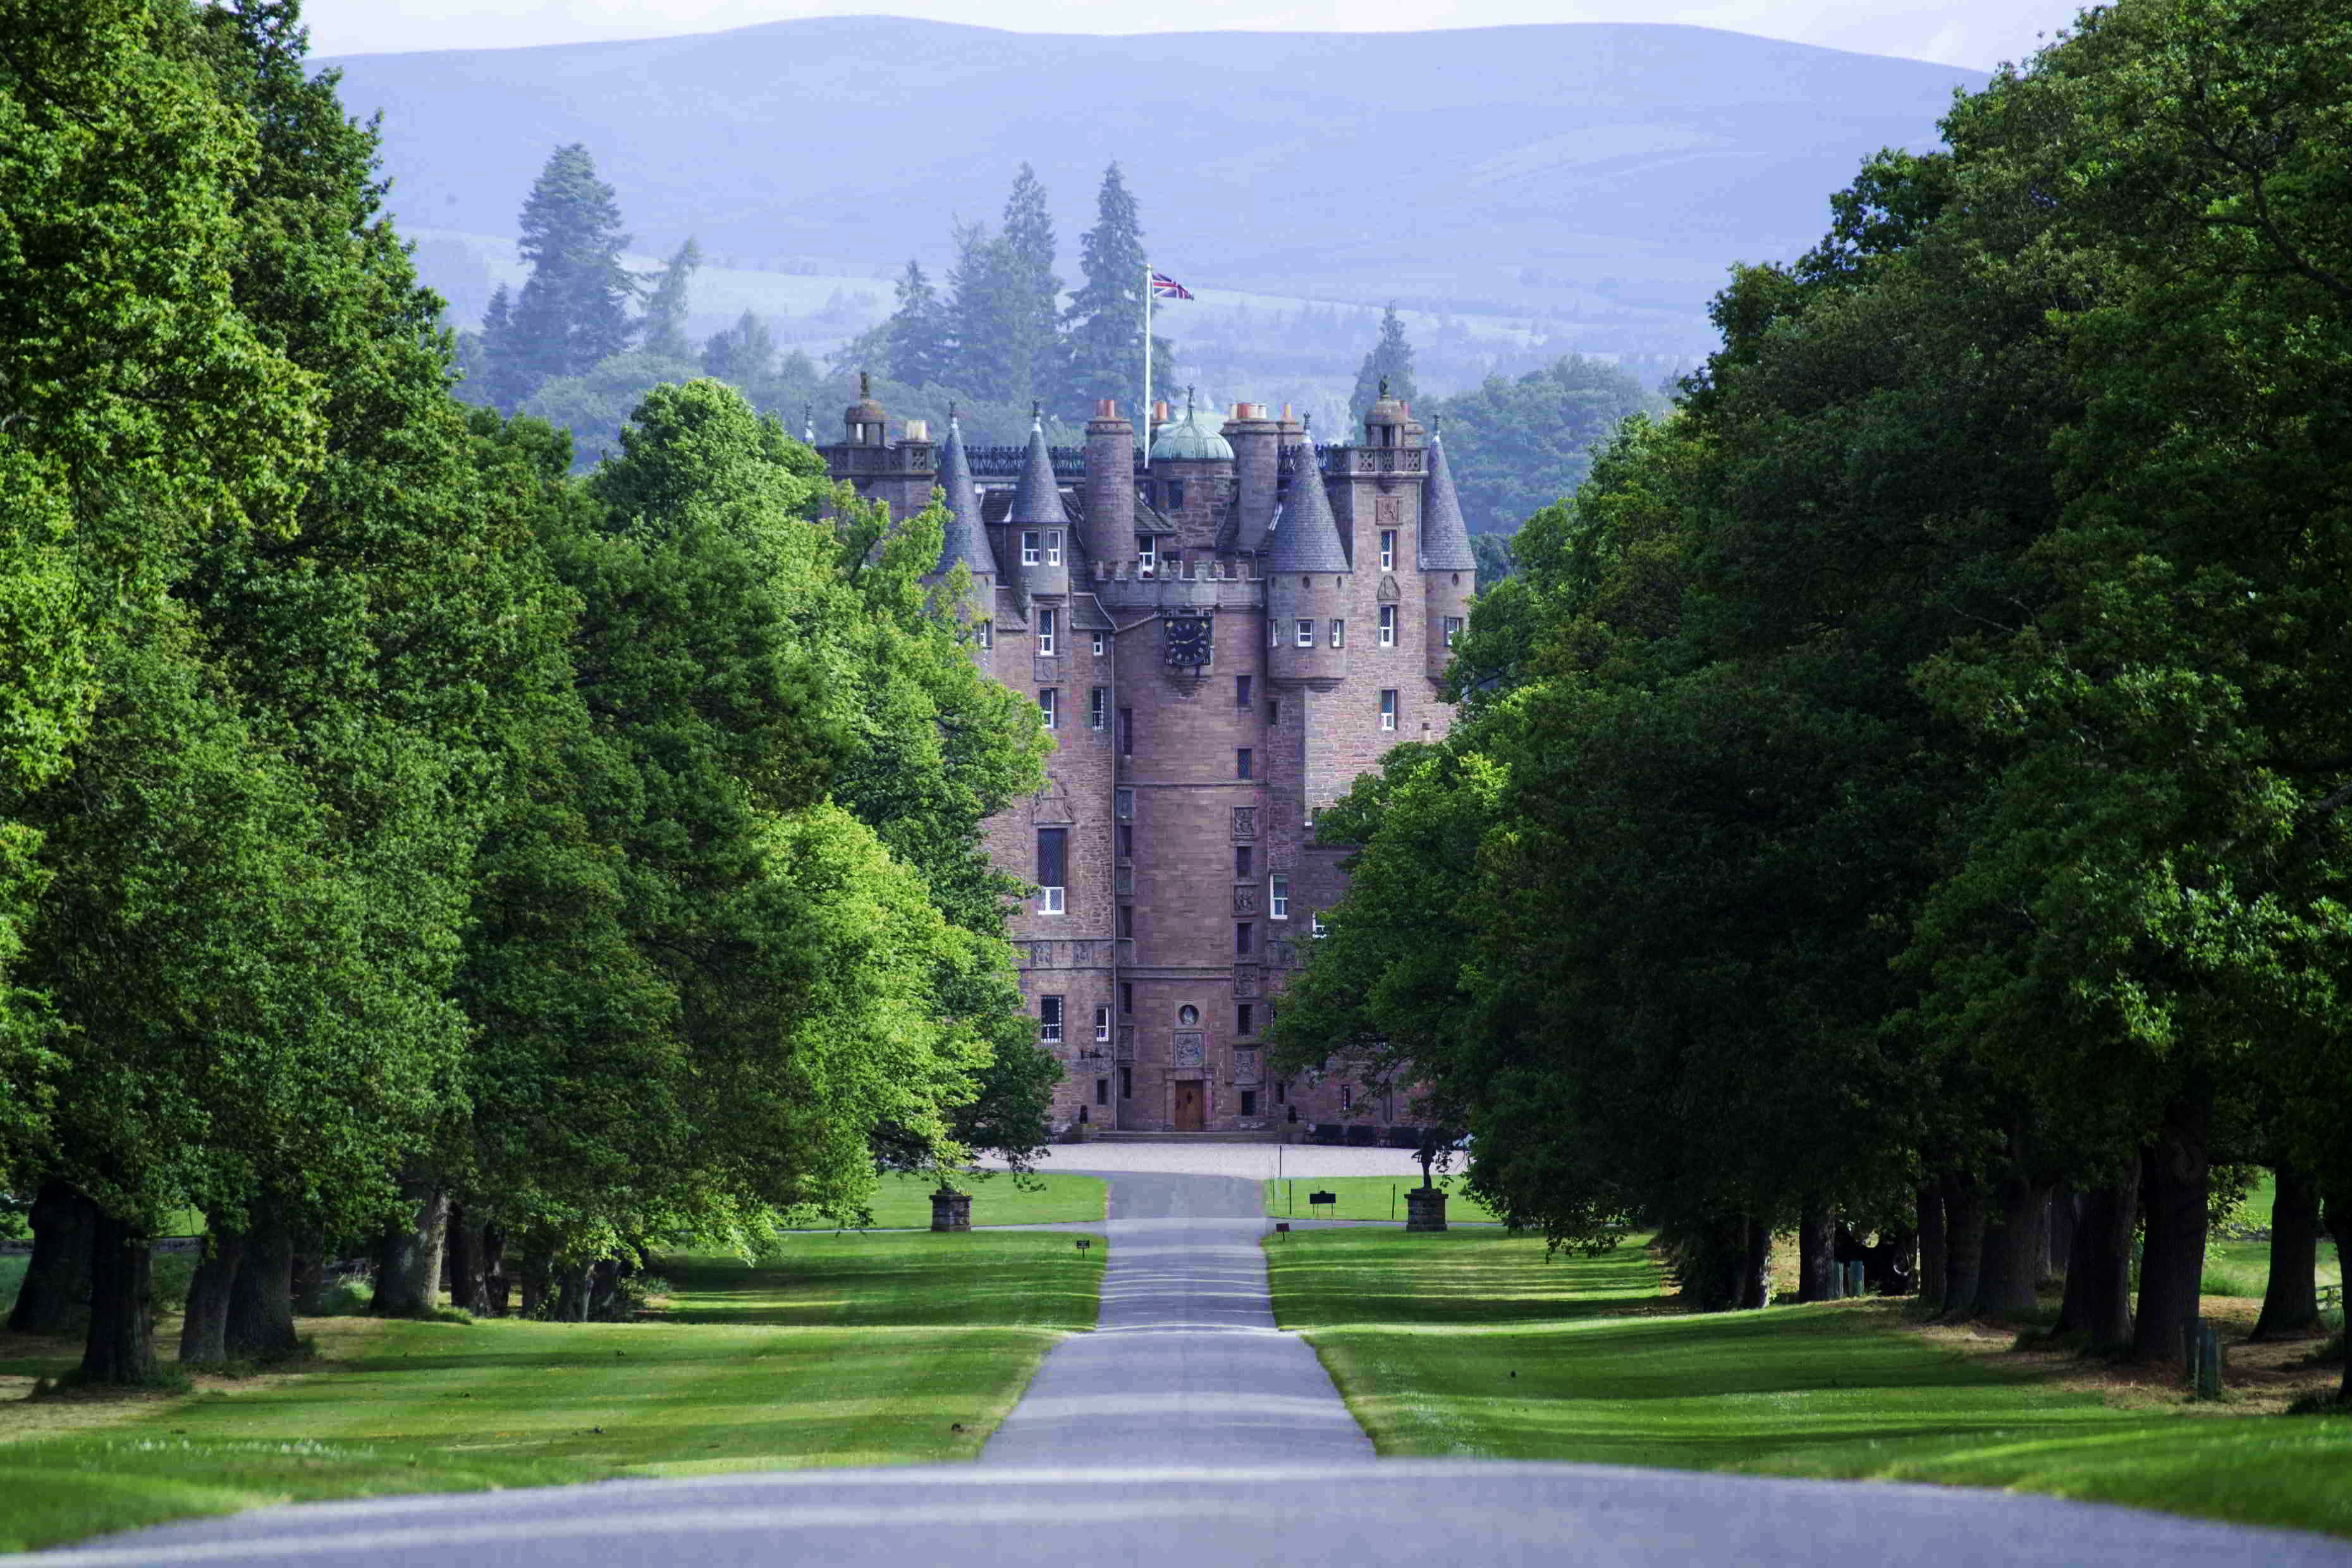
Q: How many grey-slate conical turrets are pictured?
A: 4